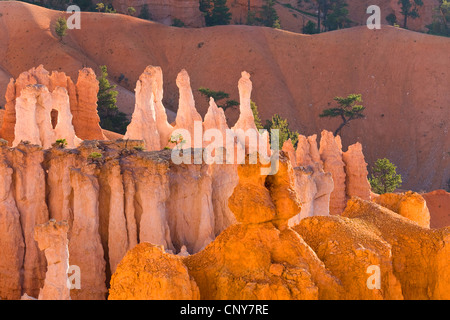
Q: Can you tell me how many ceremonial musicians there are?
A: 0